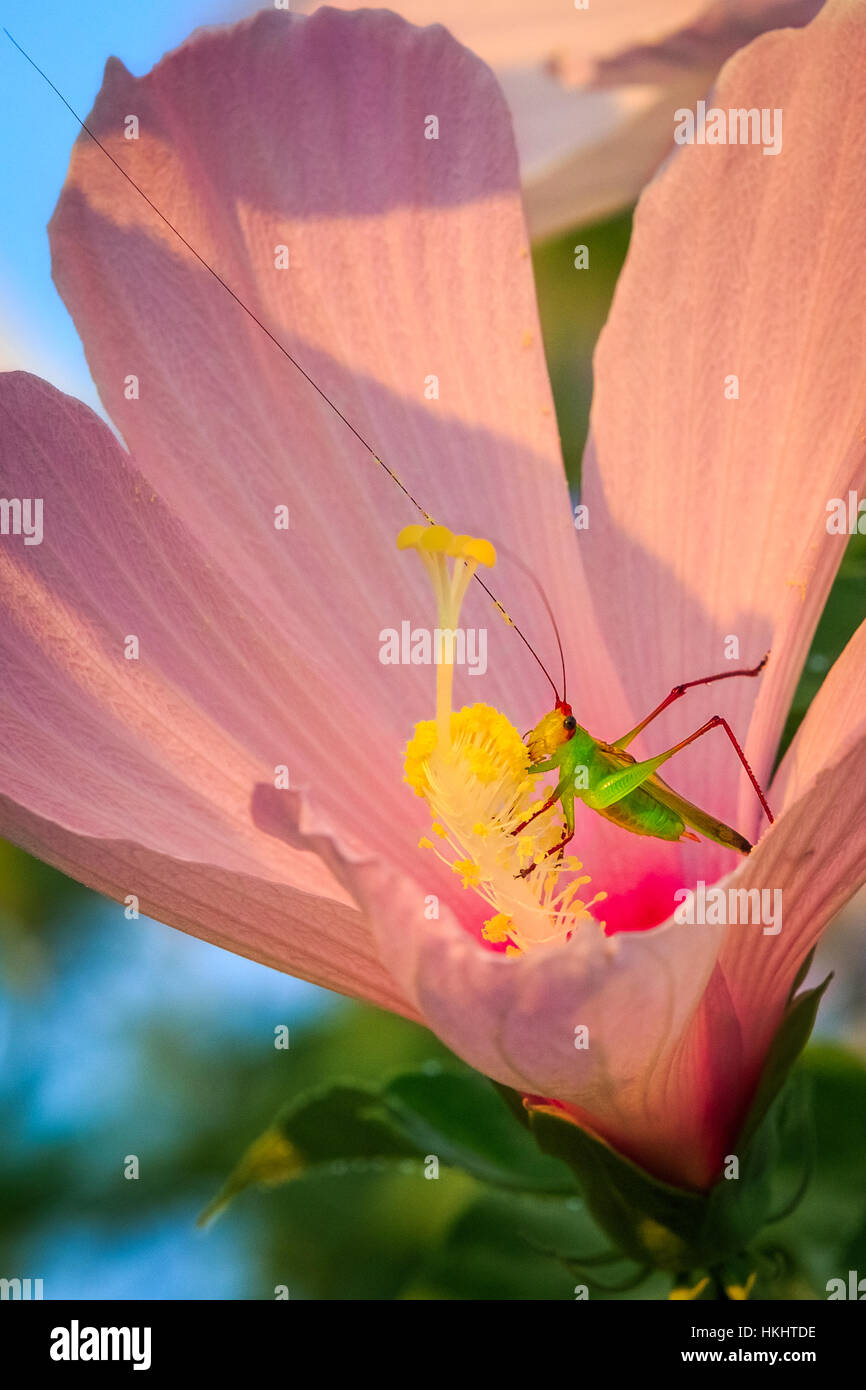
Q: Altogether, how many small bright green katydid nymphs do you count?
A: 1